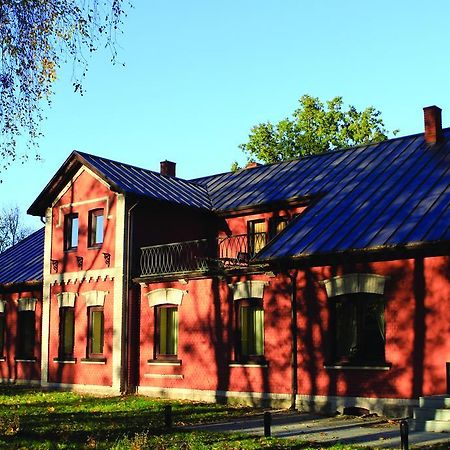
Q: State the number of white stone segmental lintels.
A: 7